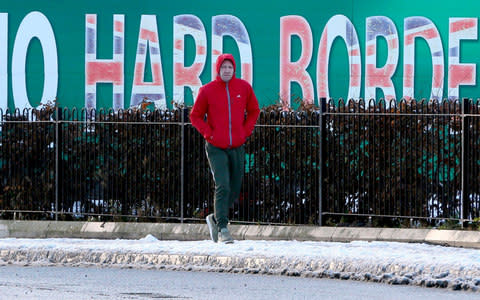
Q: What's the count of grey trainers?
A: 2